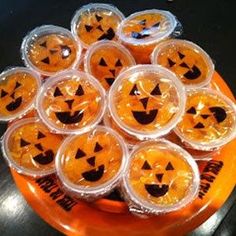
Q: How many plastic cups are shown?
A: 12